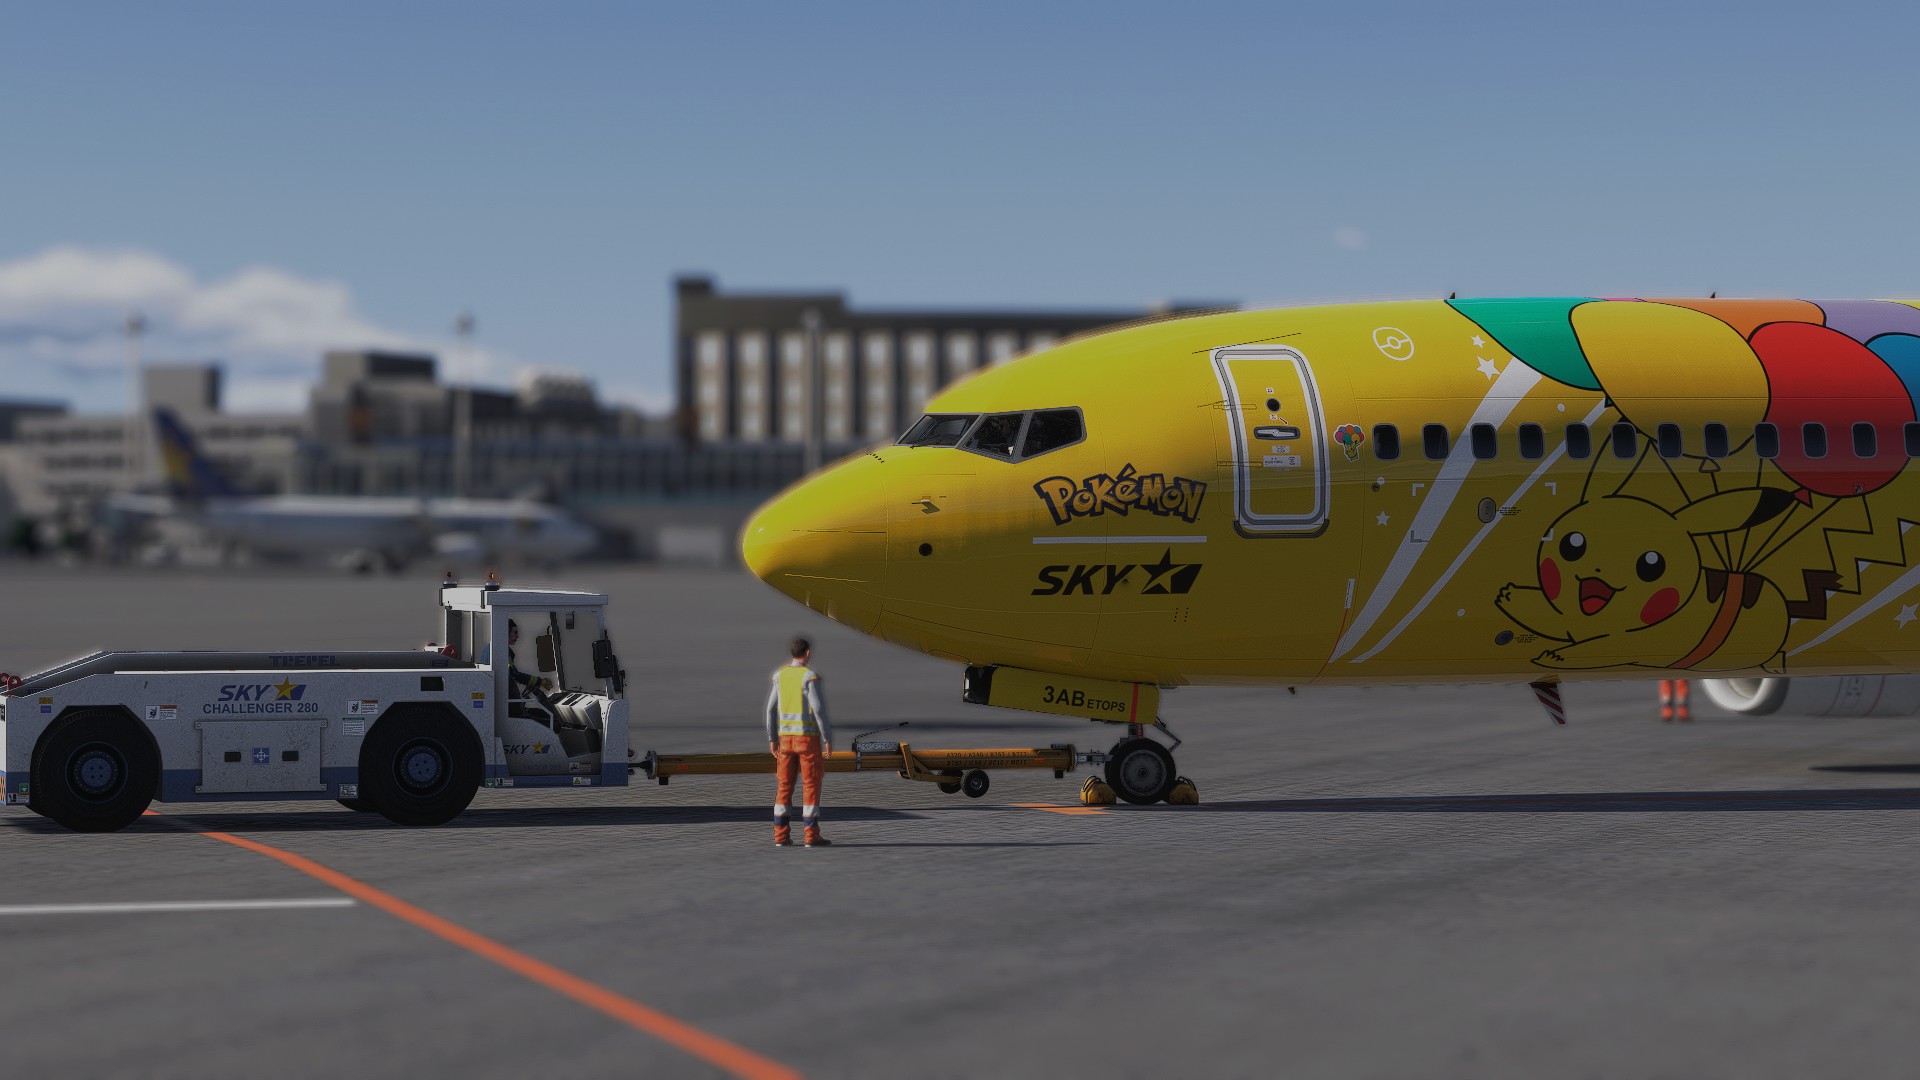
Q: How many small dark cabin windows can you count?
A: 12